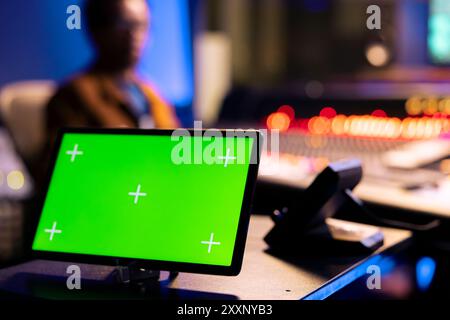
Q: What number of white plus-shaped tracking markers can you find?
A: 5